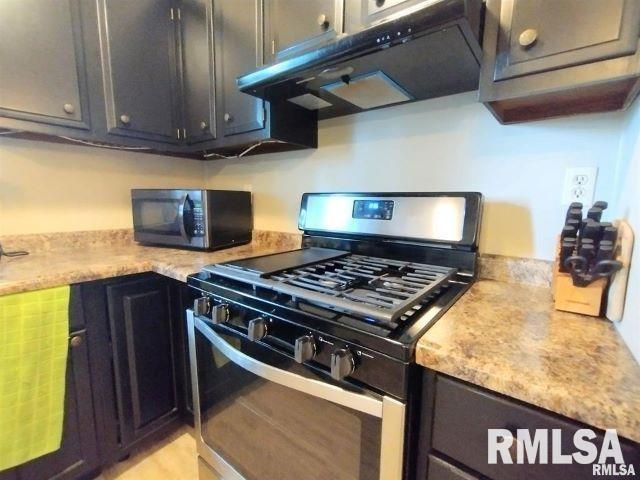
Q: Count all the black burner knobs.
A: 5